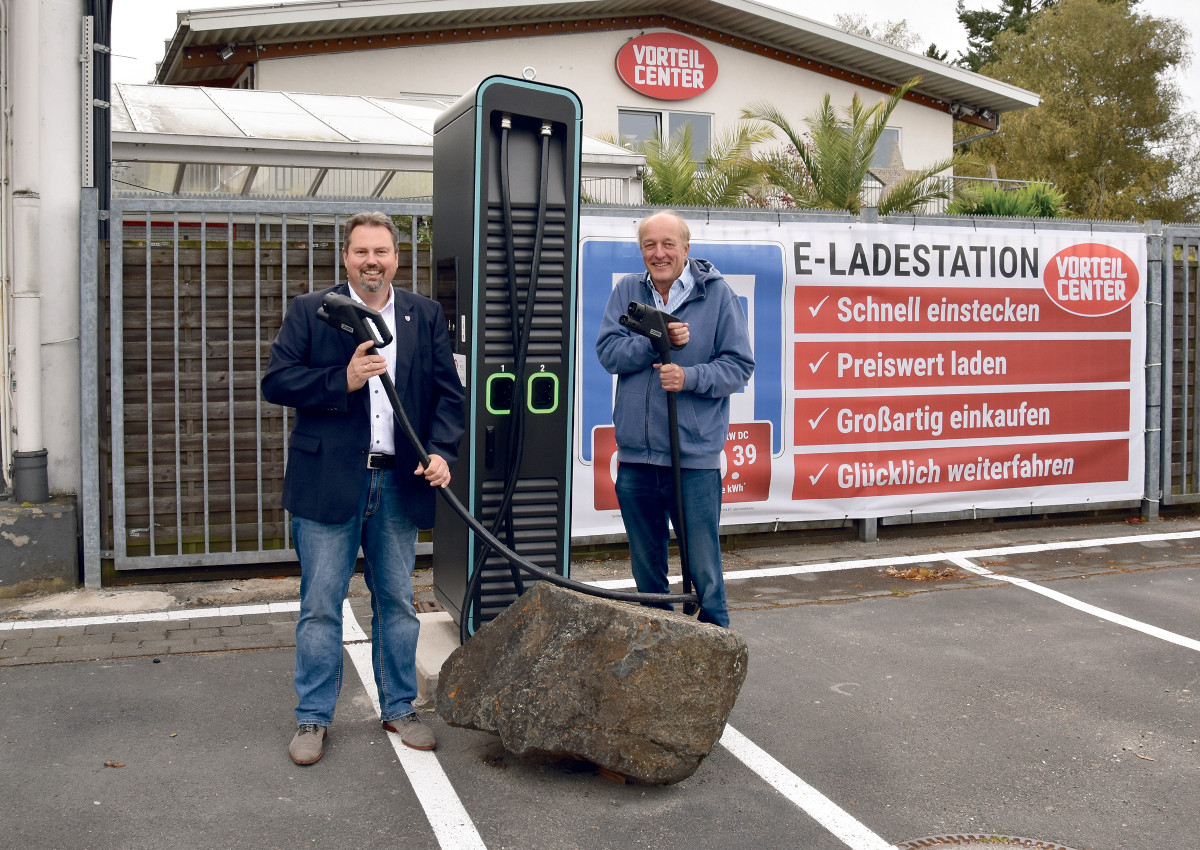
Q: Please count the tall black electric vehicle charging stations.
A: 1